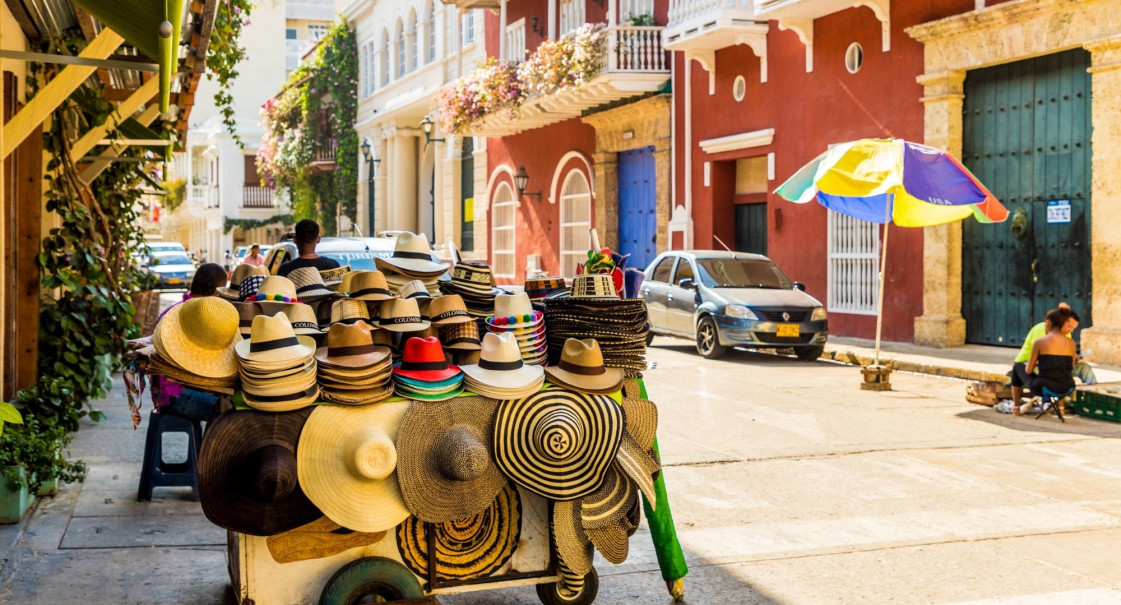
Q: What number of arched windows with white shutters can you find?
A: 2